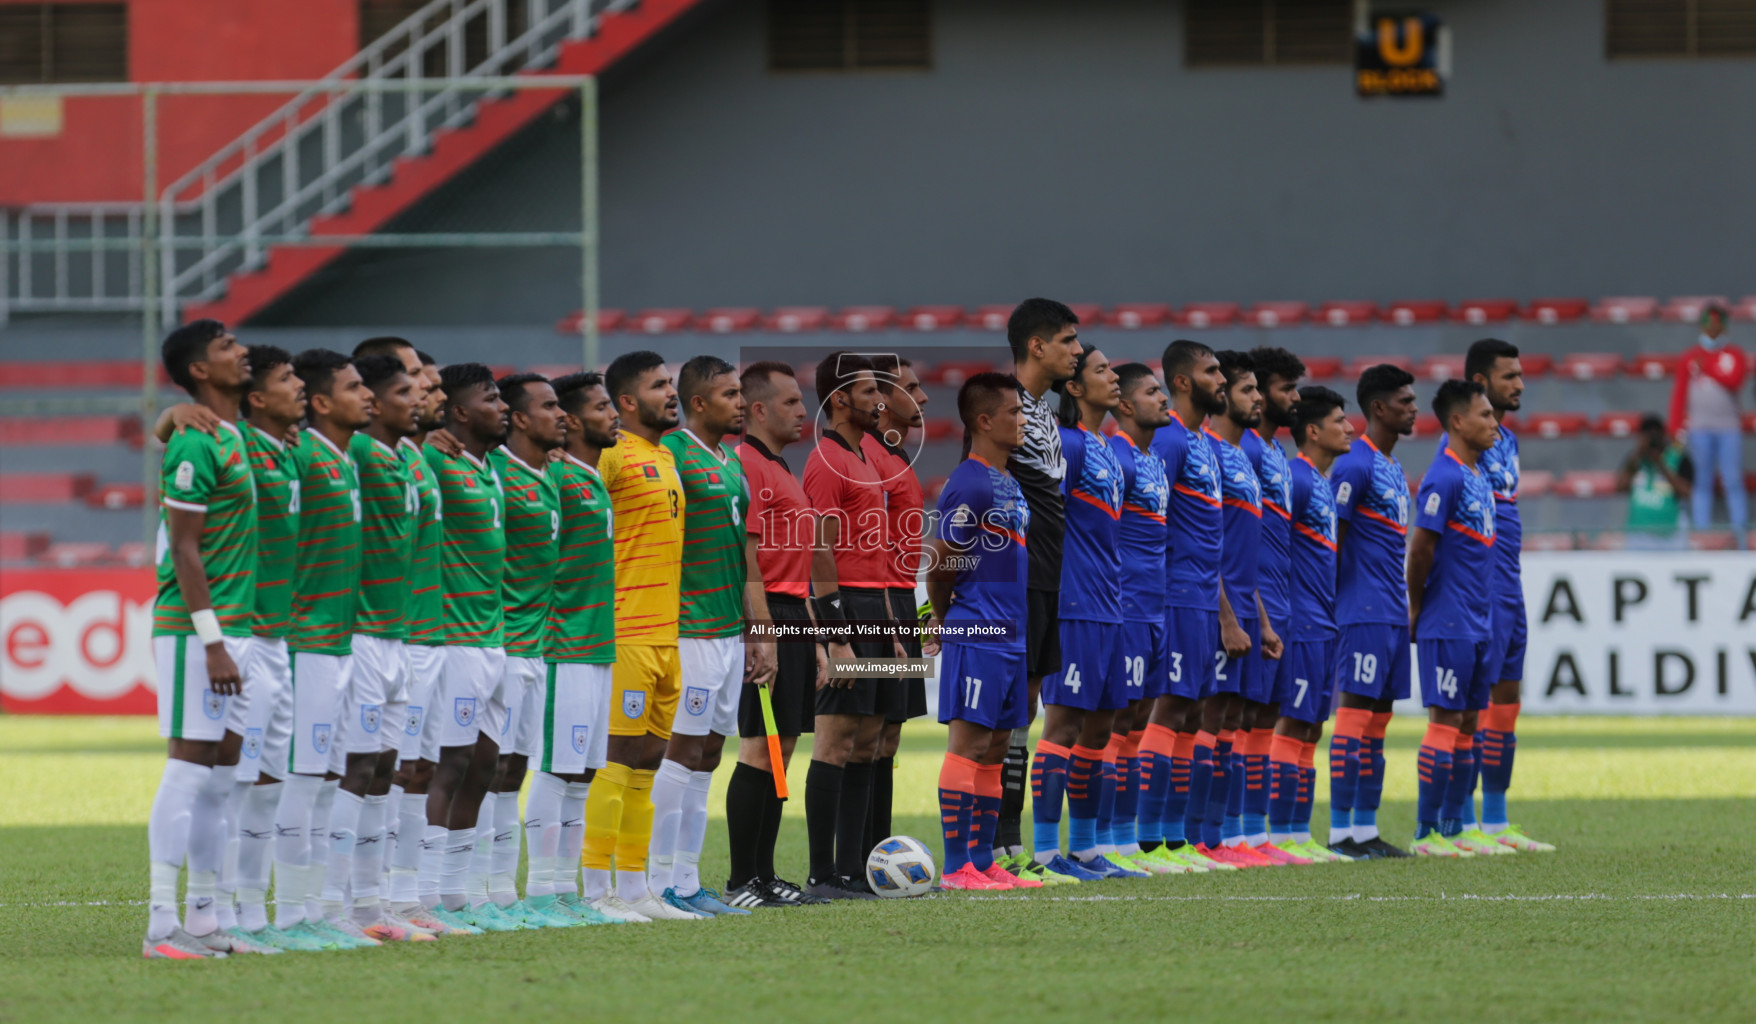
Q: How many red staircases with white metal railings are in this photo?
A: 1